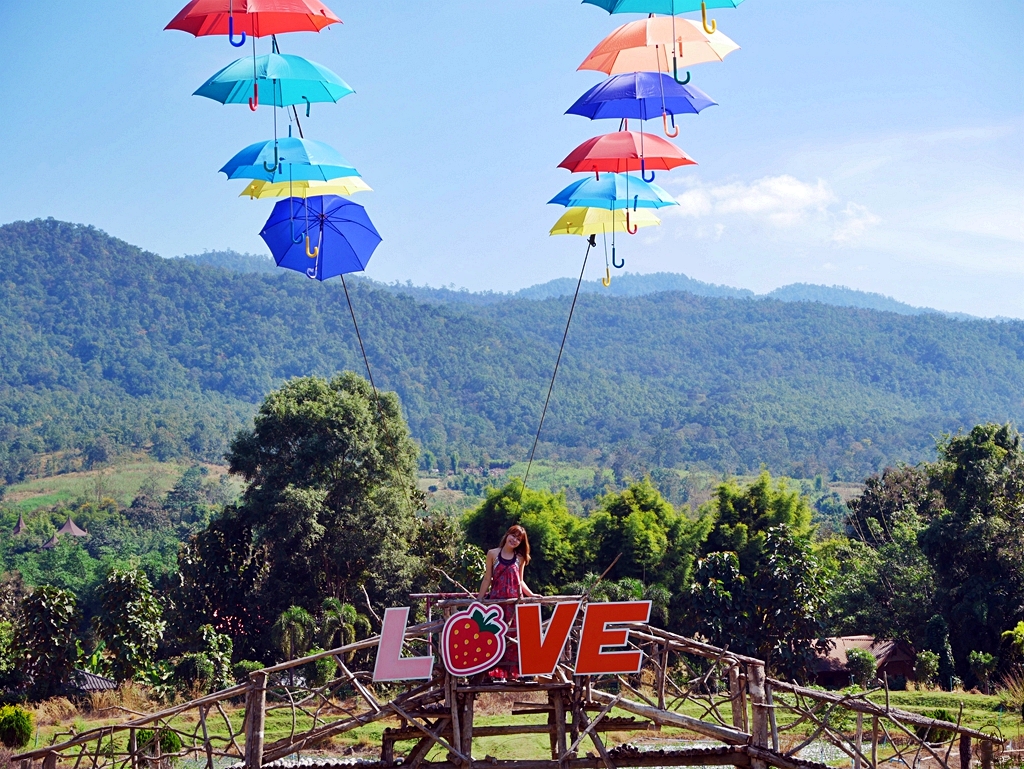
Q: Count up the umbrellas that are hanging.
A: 11